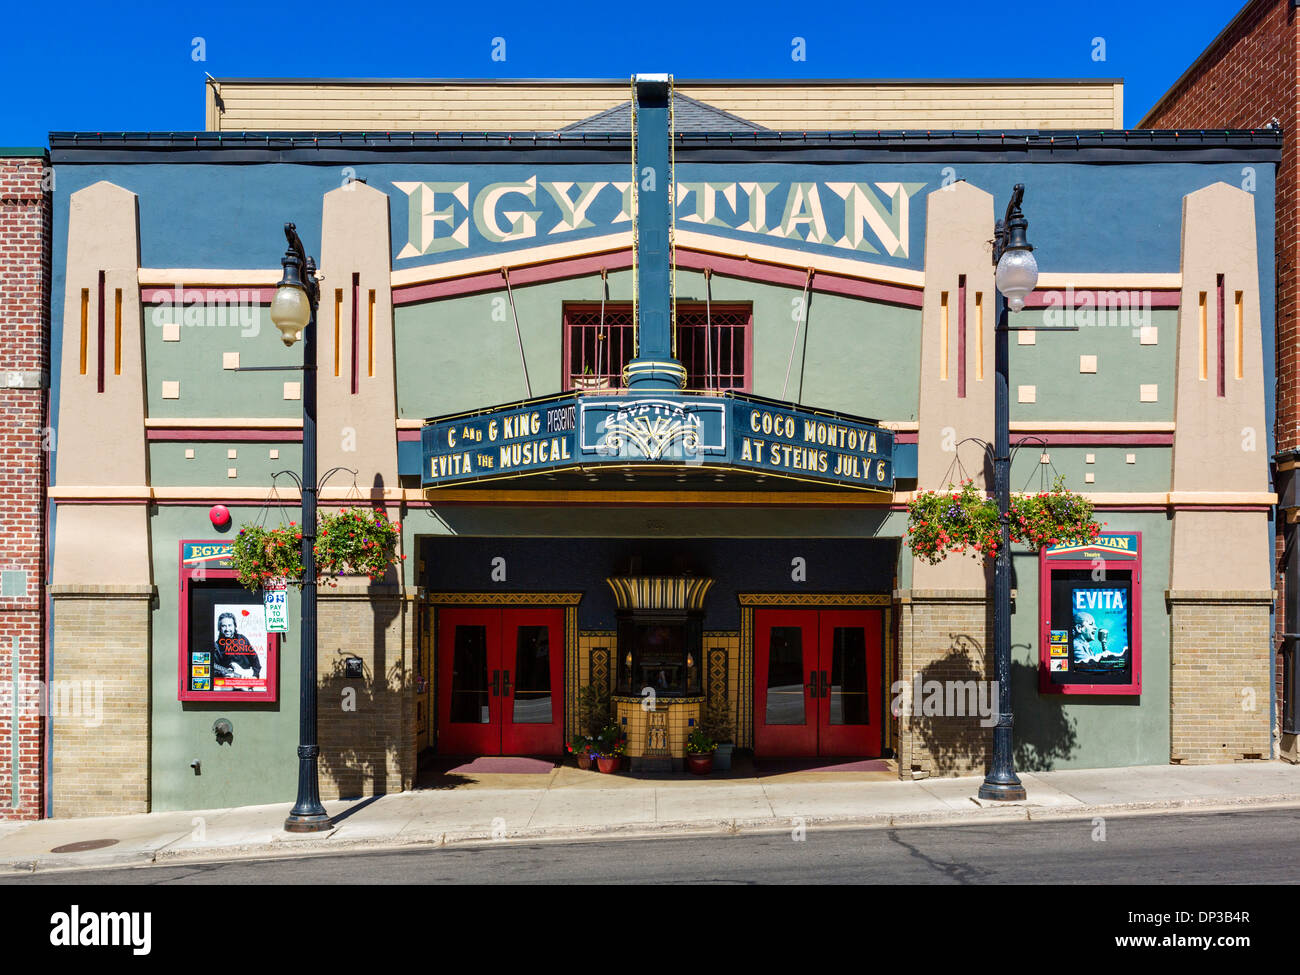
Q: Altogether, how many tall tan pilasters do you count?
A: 4